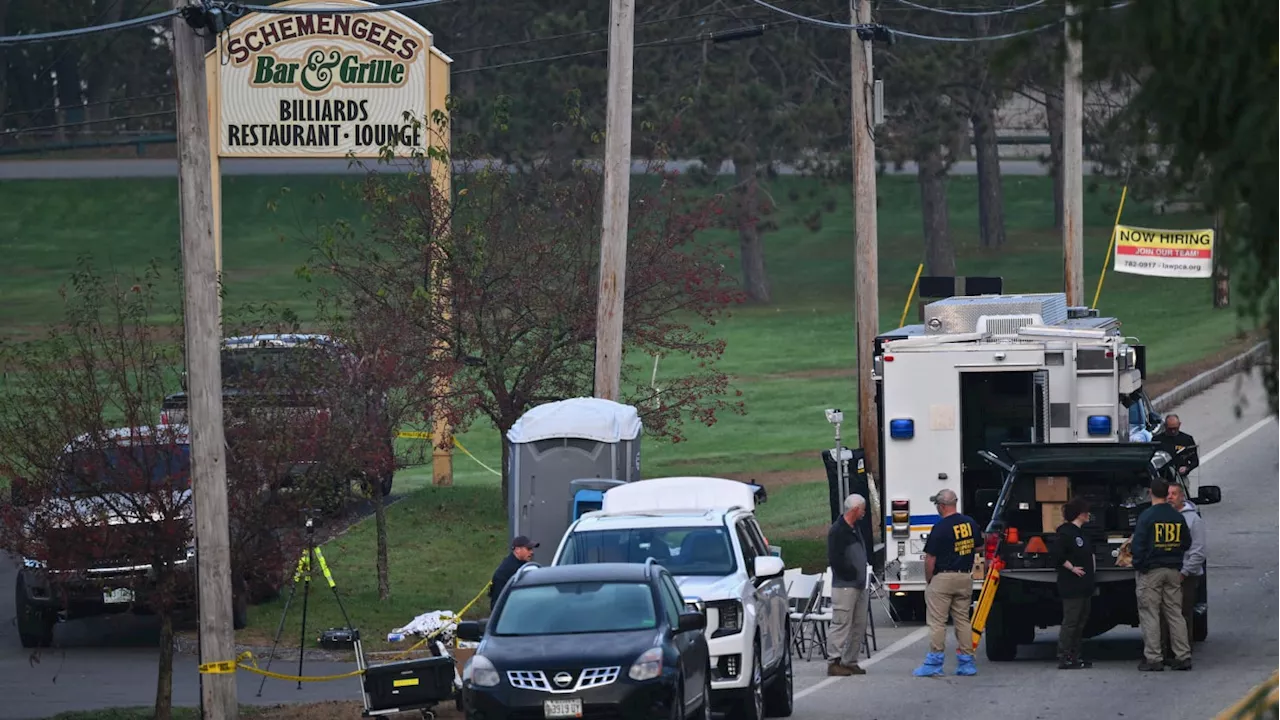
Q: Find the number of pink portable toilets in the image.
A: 0